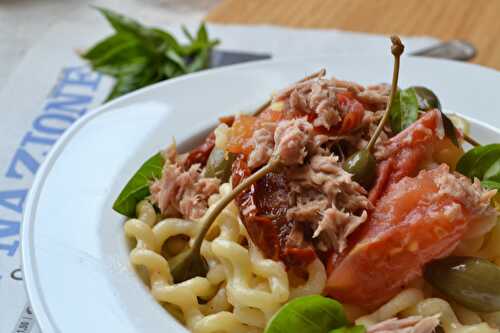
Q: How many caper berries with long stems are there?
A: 2